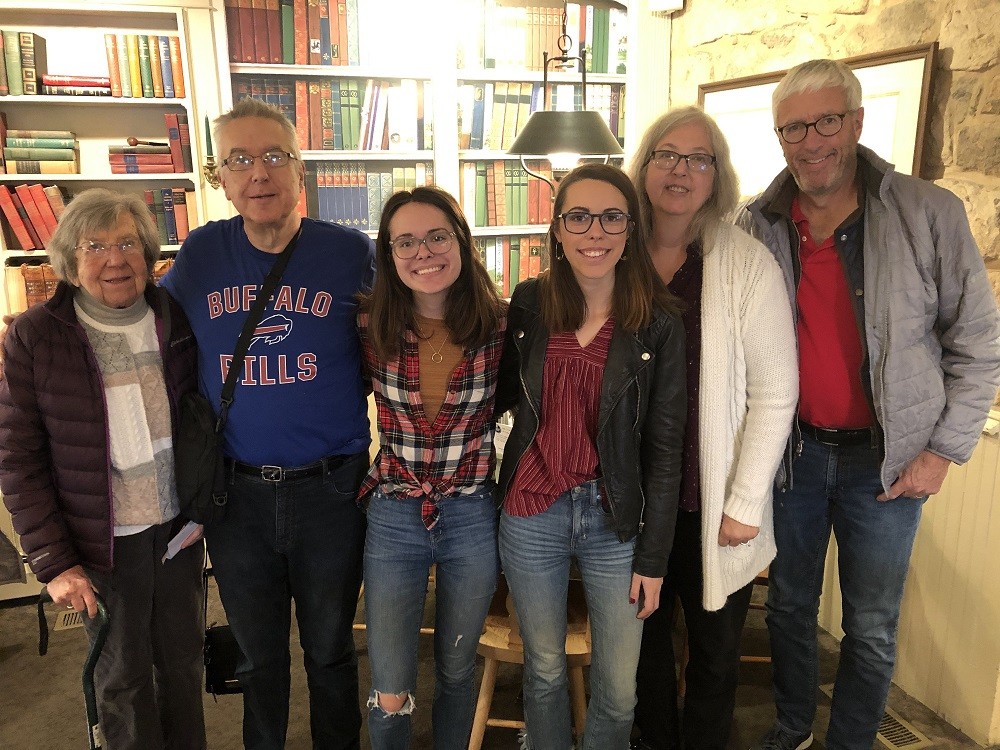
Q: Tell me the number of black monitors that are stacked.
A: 0